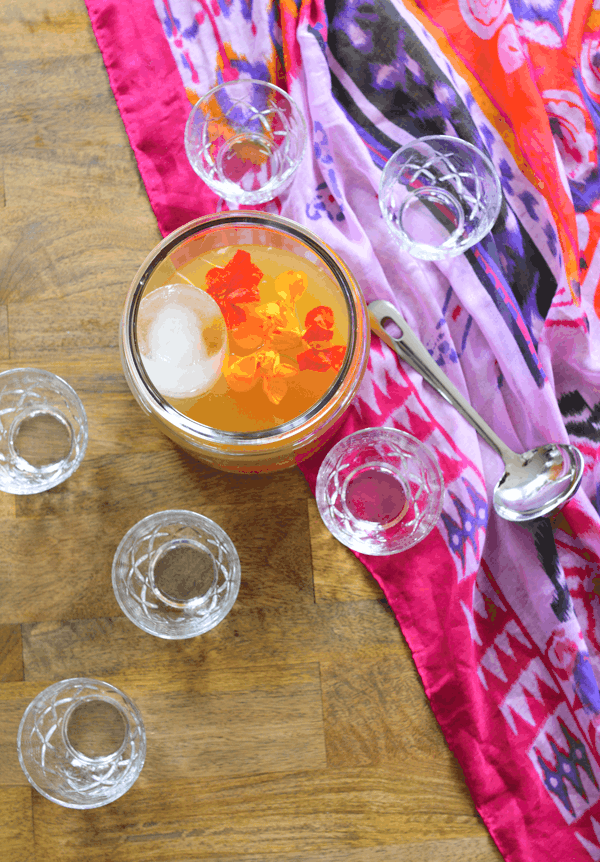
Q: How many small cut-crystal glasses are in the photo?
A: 6